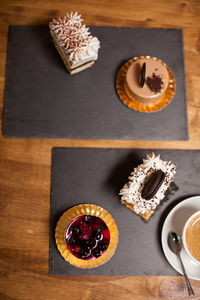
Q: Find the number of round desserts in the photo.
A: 2